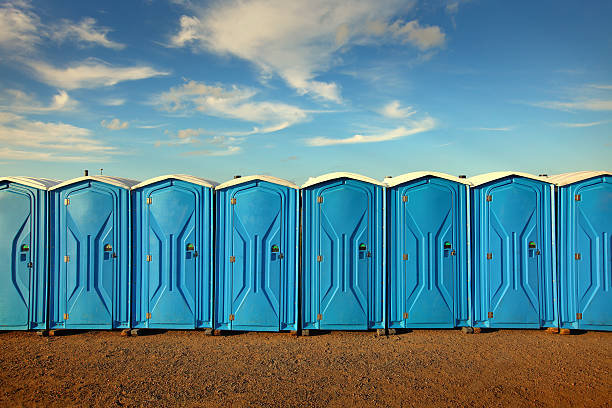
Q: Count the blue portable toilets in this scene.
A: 8